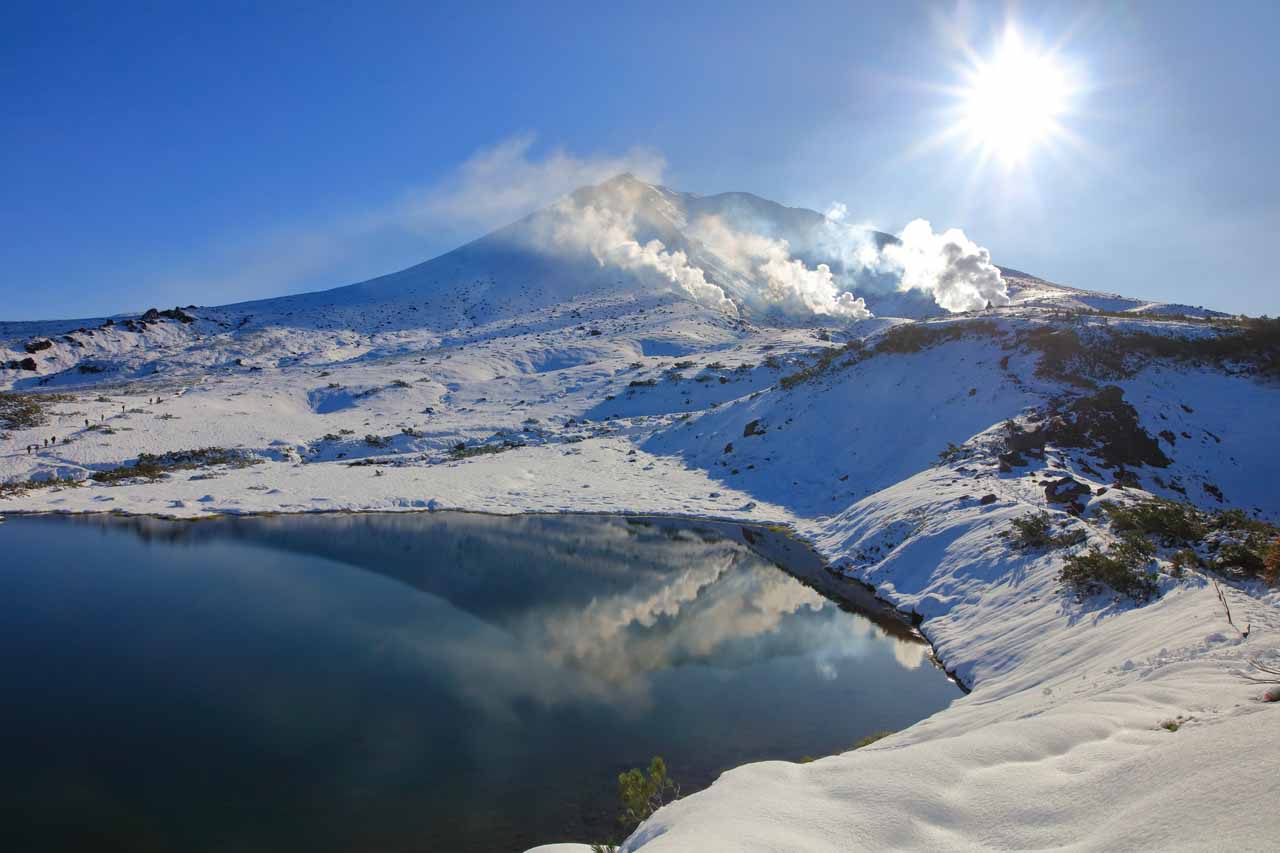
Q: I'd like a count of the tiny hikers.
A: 9